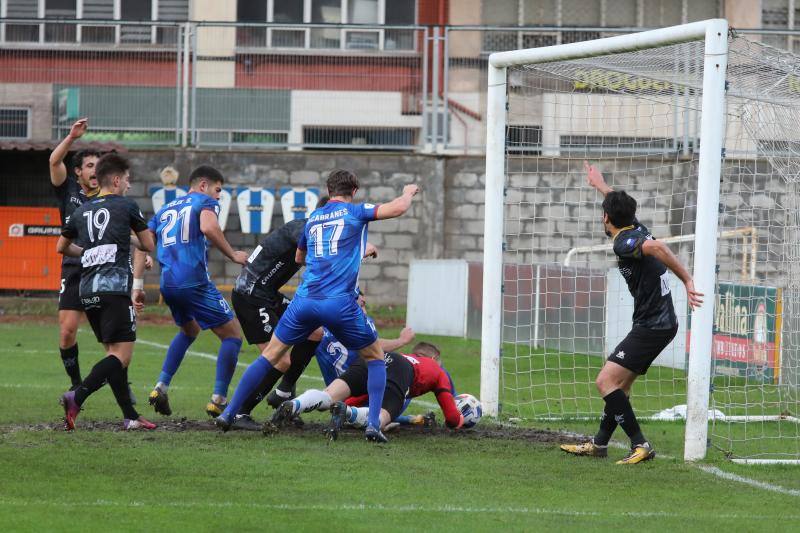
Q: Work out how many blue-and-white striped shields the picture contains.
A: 4